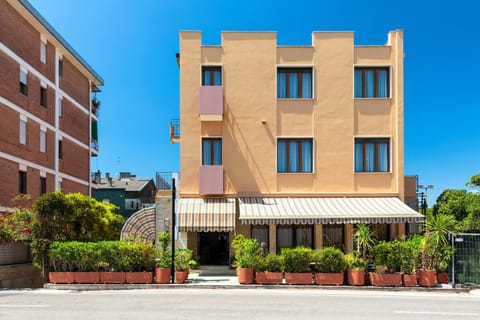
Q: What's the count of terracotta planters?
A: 15